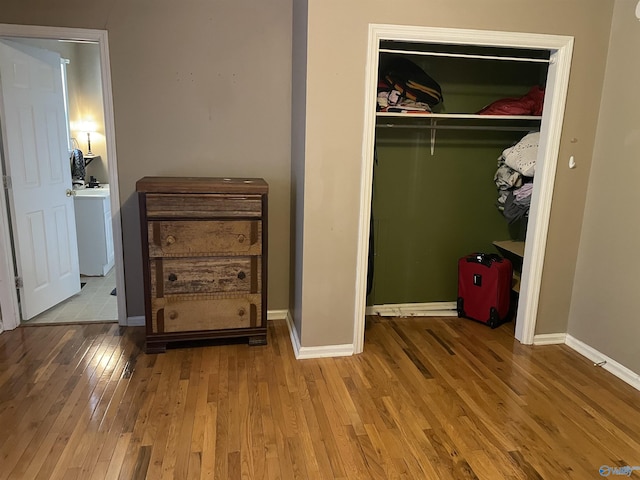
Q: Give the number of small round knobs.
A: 6